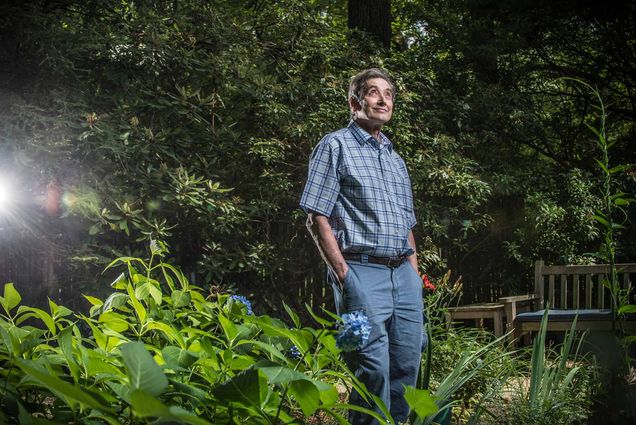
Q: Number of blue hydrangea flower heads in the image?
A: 3